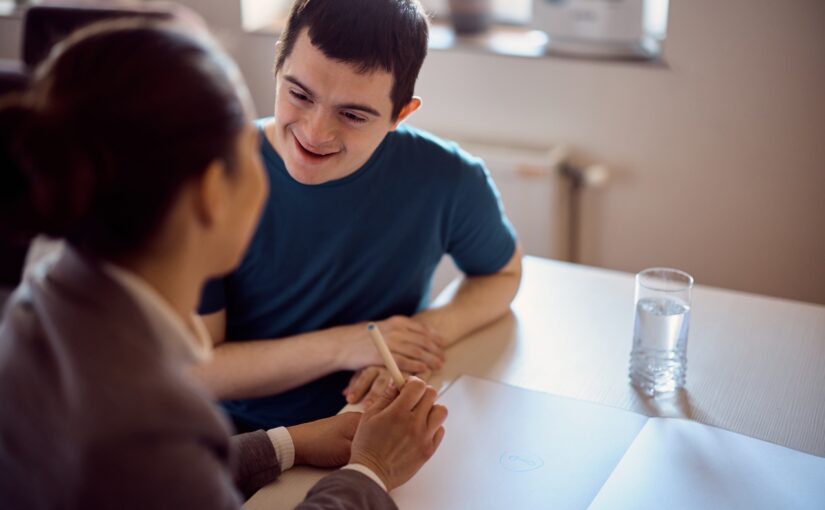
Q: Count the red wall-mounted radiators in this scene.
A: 0